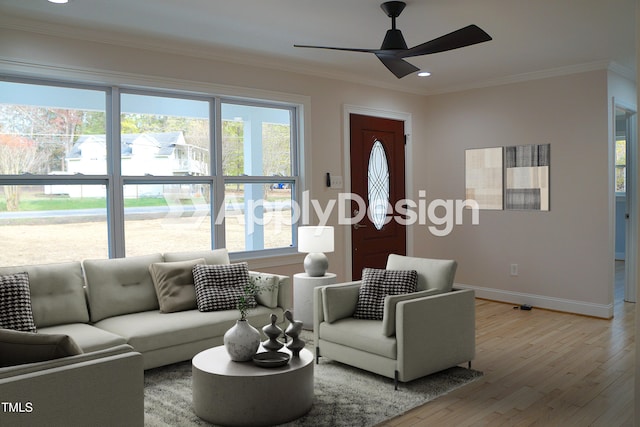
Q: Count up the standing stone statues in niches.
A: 0